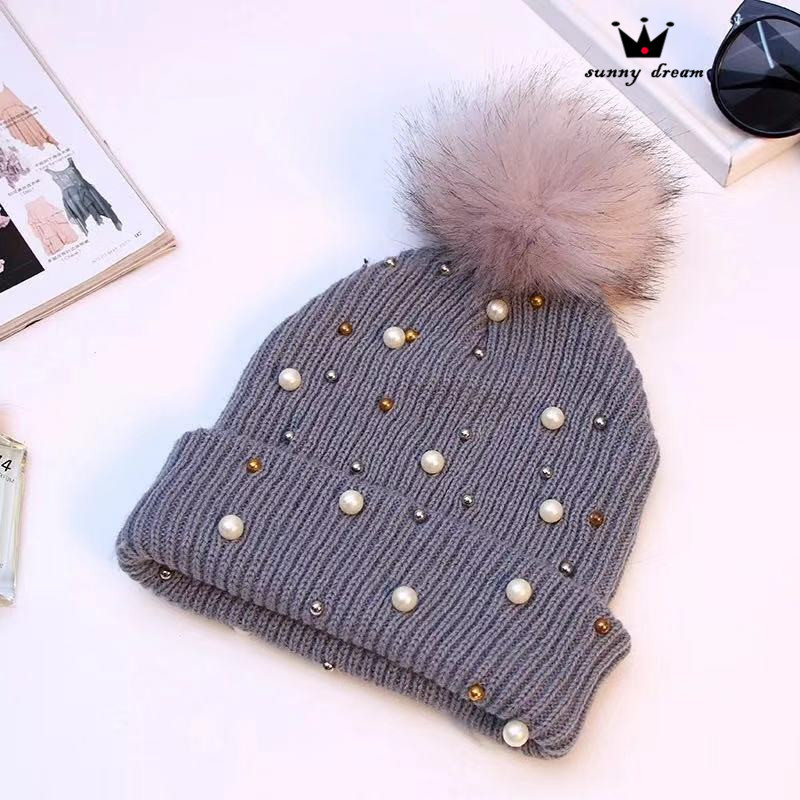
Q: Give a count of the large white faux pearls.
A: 11